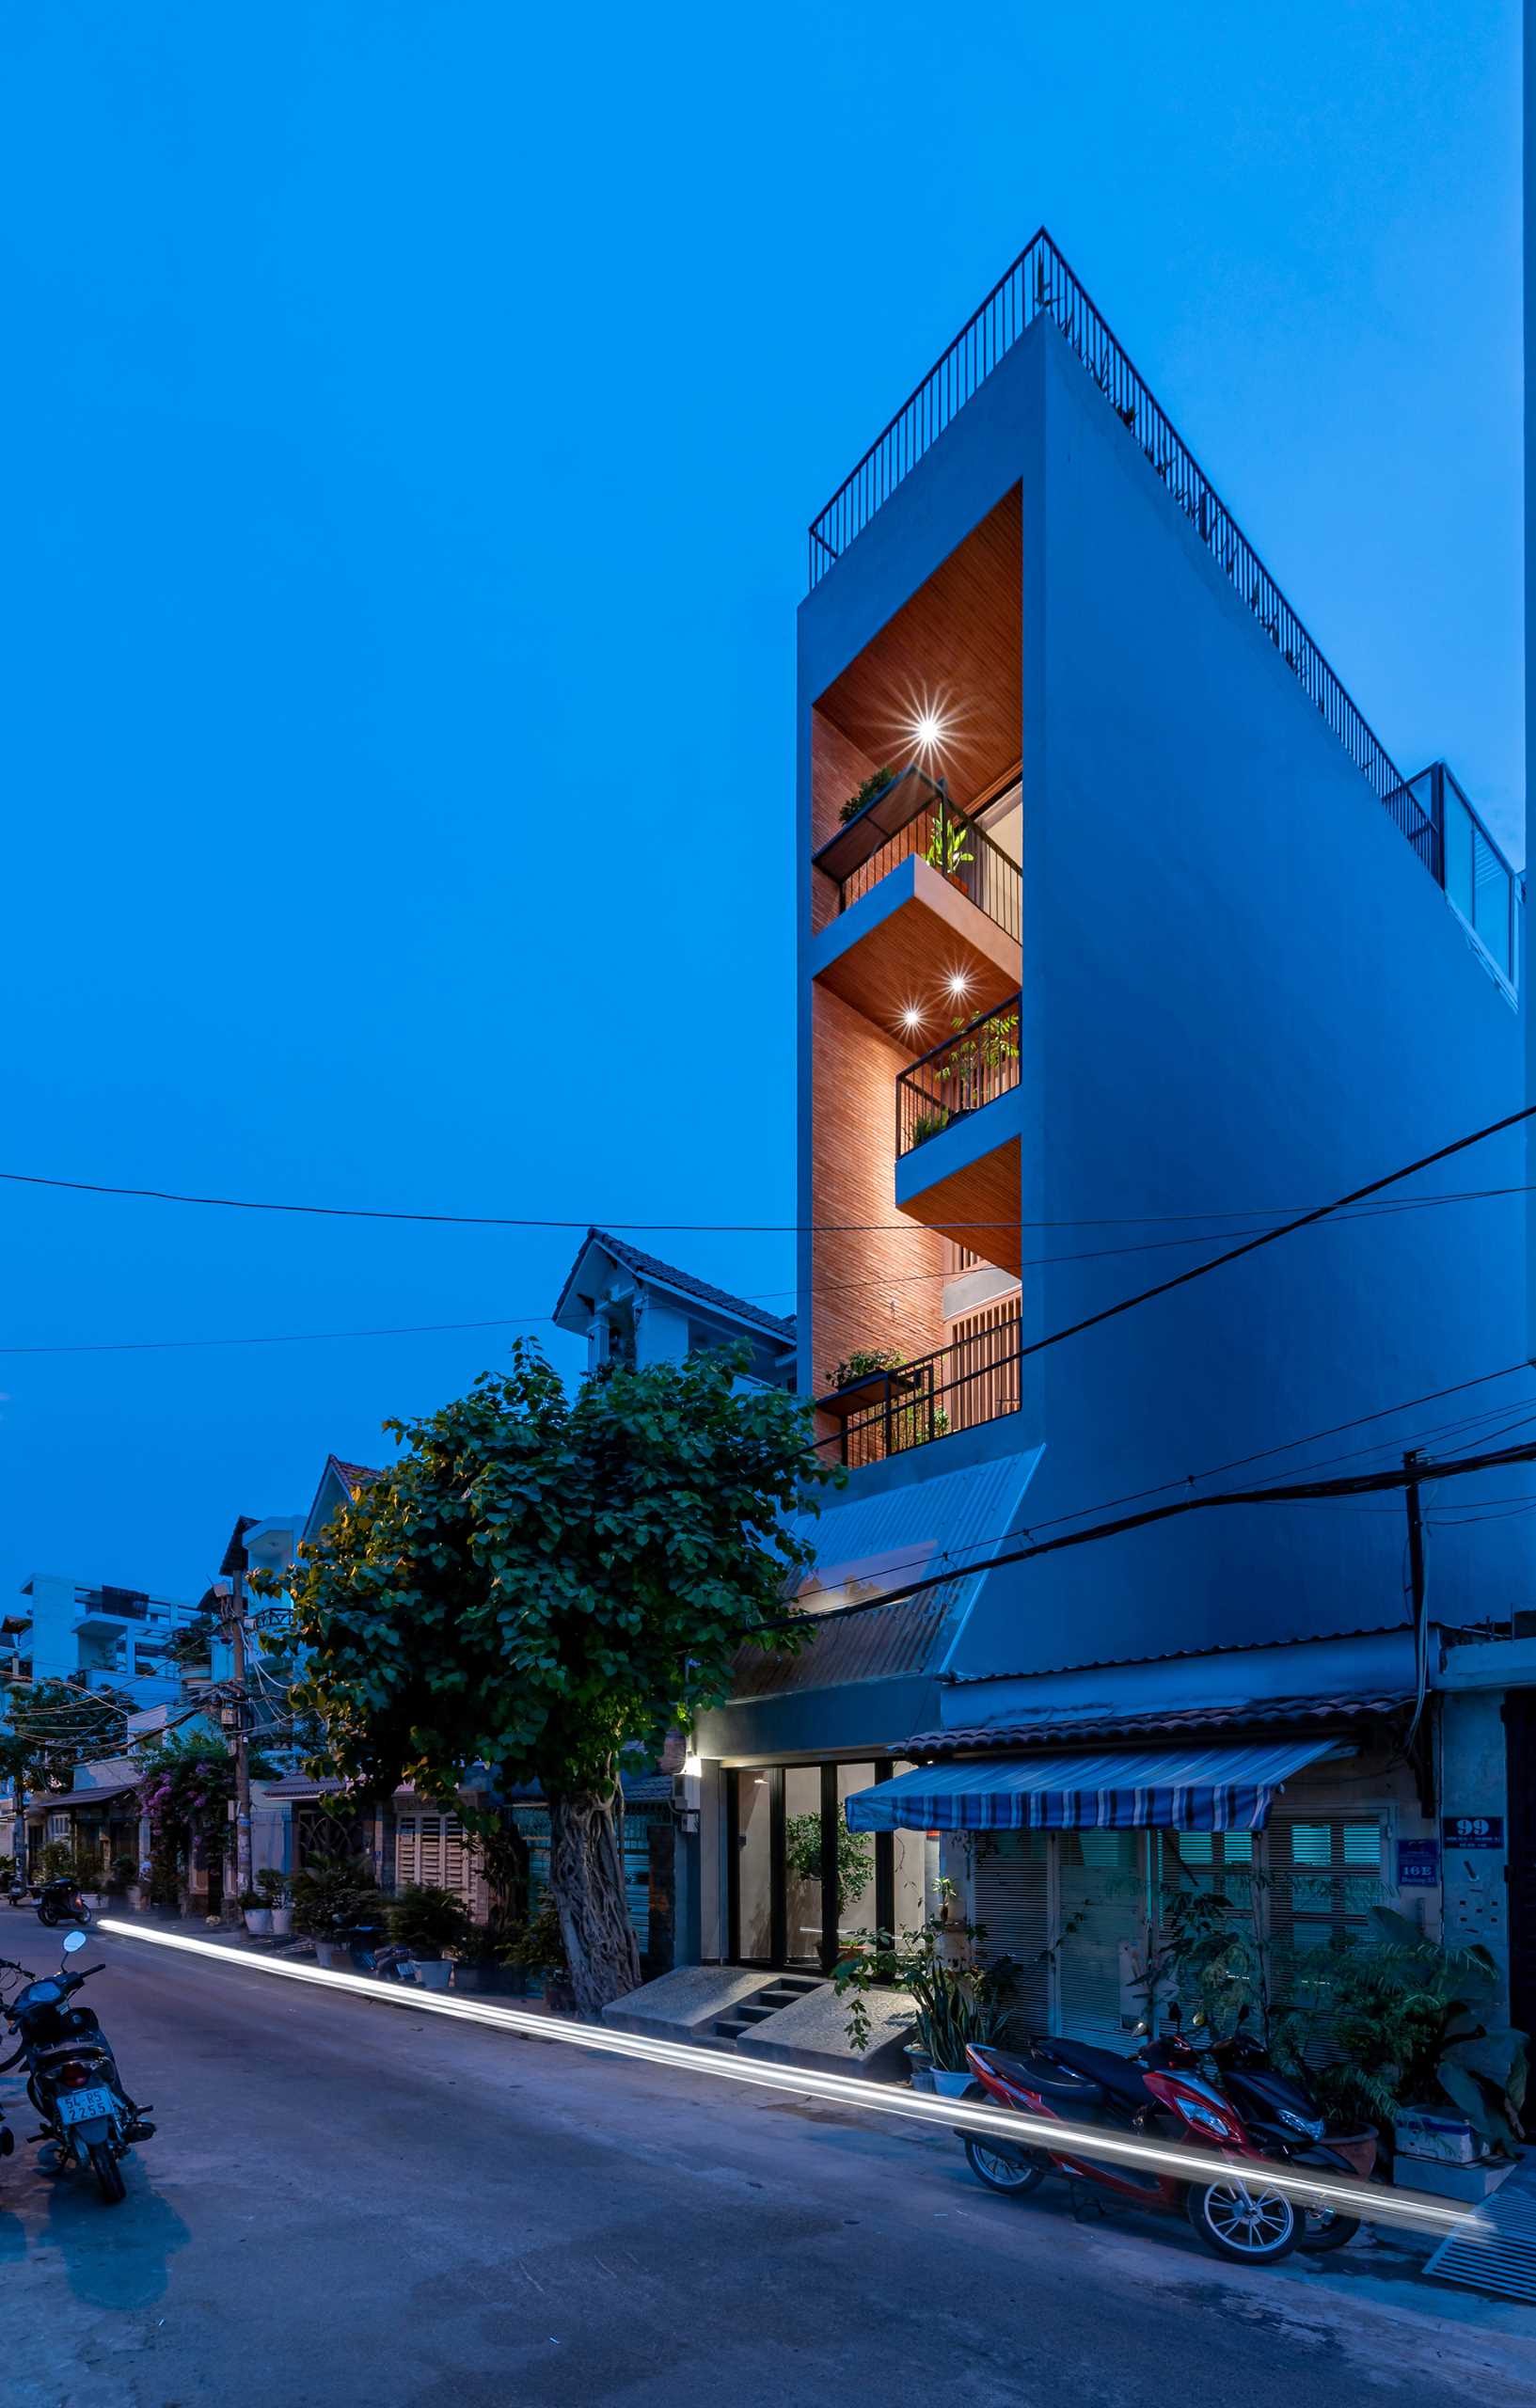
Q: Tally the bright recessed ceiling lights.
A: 3